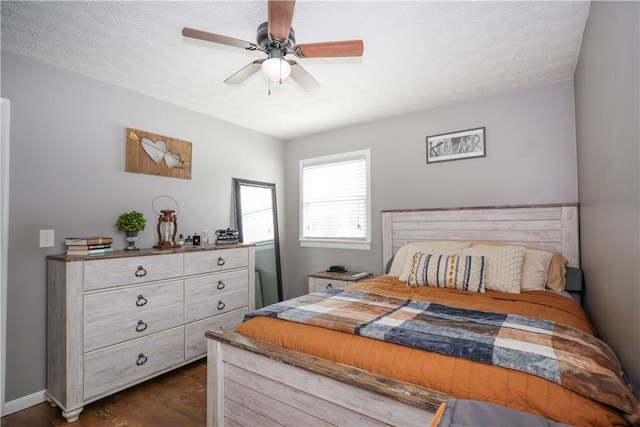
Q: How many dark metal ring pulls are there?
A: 8